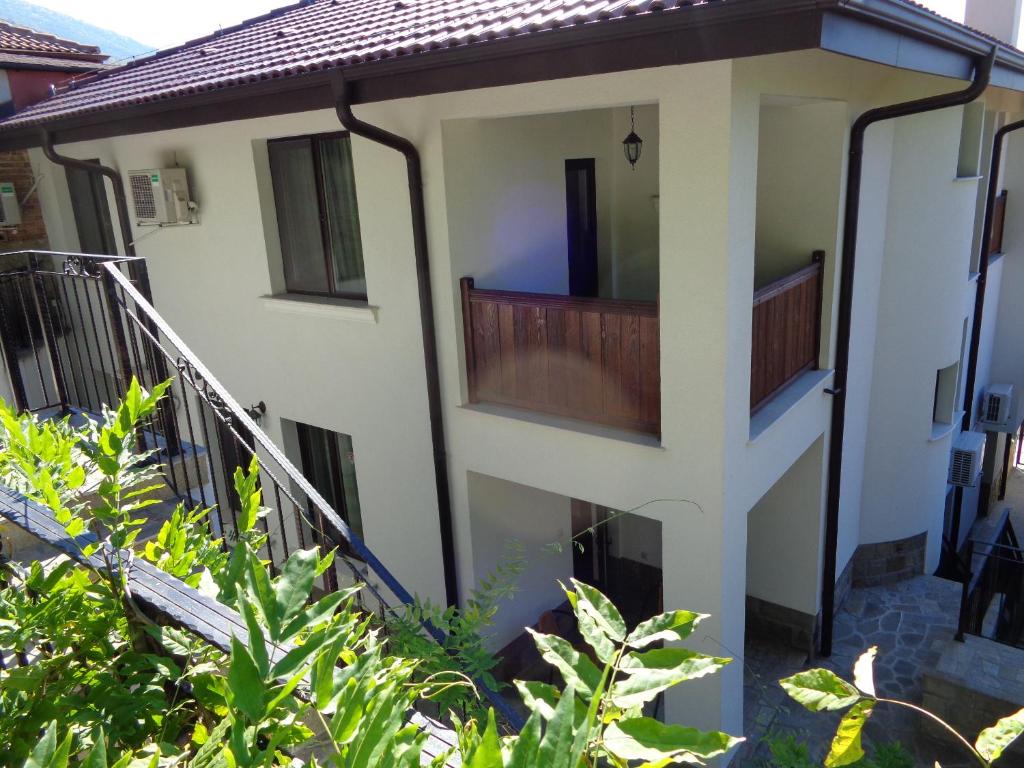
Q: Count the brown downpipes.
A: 4